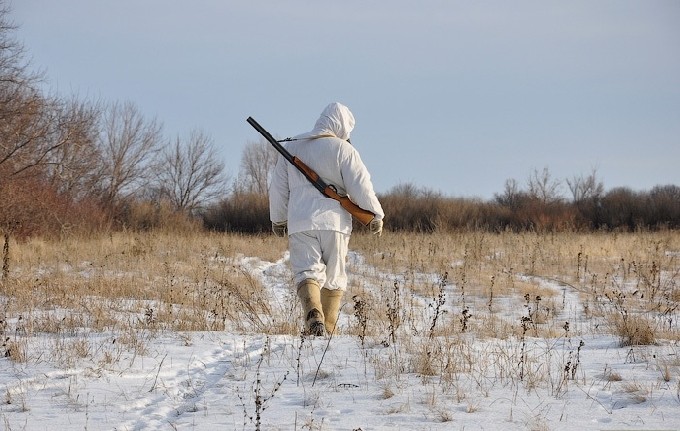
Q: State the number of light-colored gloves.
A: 2